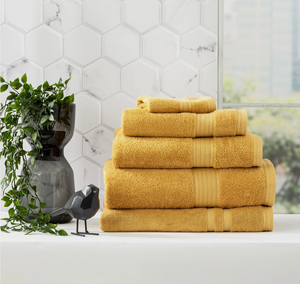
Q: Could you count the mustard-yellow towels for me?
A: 5